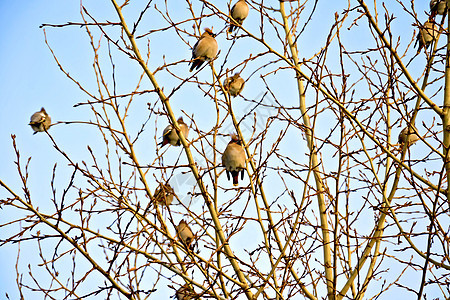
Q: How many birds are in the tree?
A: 12